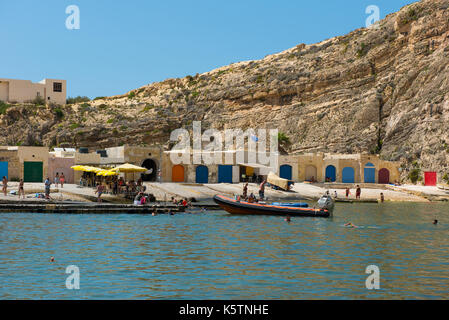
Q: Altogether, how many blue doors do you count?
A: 7